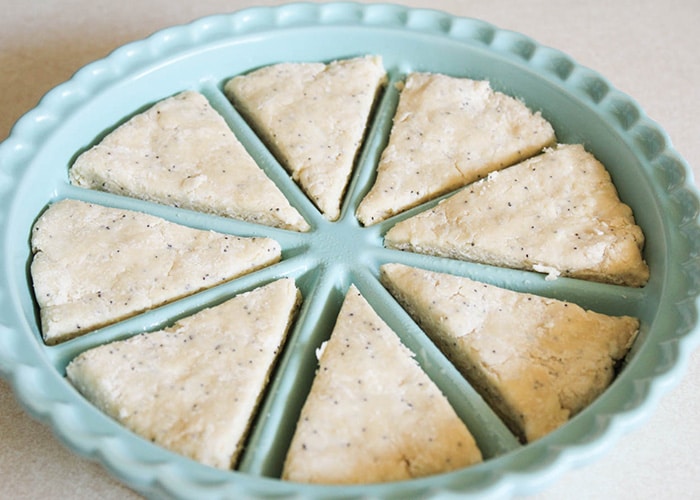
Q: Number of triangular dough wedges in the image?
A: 8